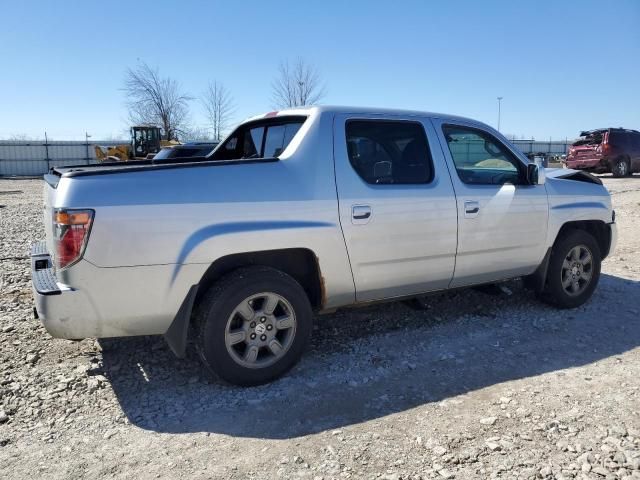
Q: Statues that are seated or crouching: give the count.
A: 0